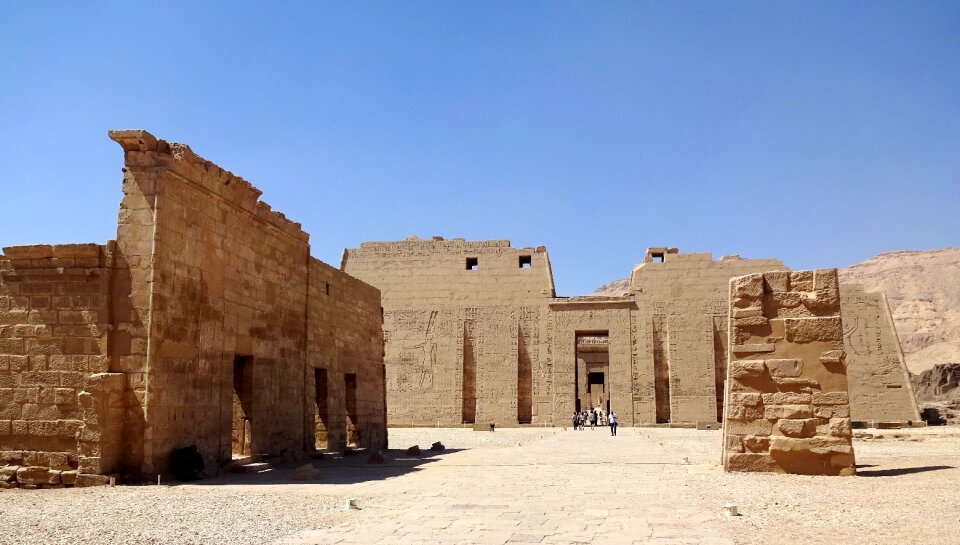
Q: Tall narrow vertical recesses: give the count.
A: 4